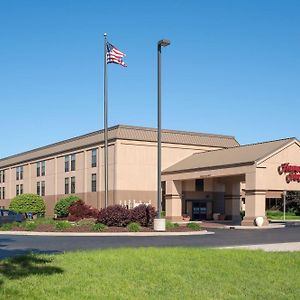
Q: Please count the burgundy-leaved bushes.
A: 3